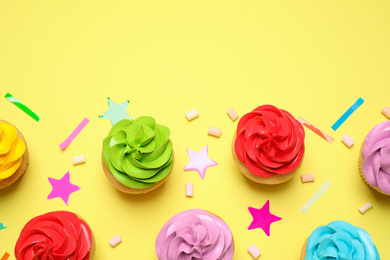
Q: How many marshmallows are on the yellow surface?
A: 11